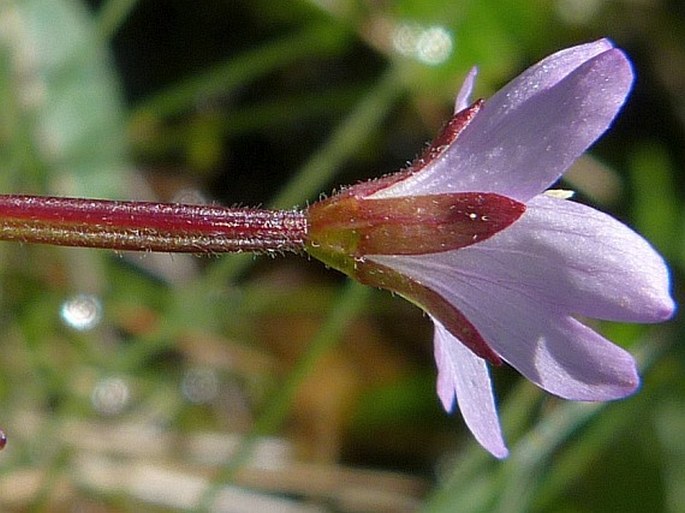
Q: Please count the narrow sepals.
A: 3